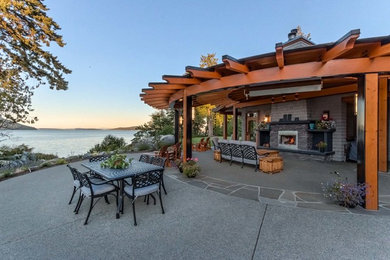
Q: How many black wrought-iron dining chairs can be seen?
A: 6